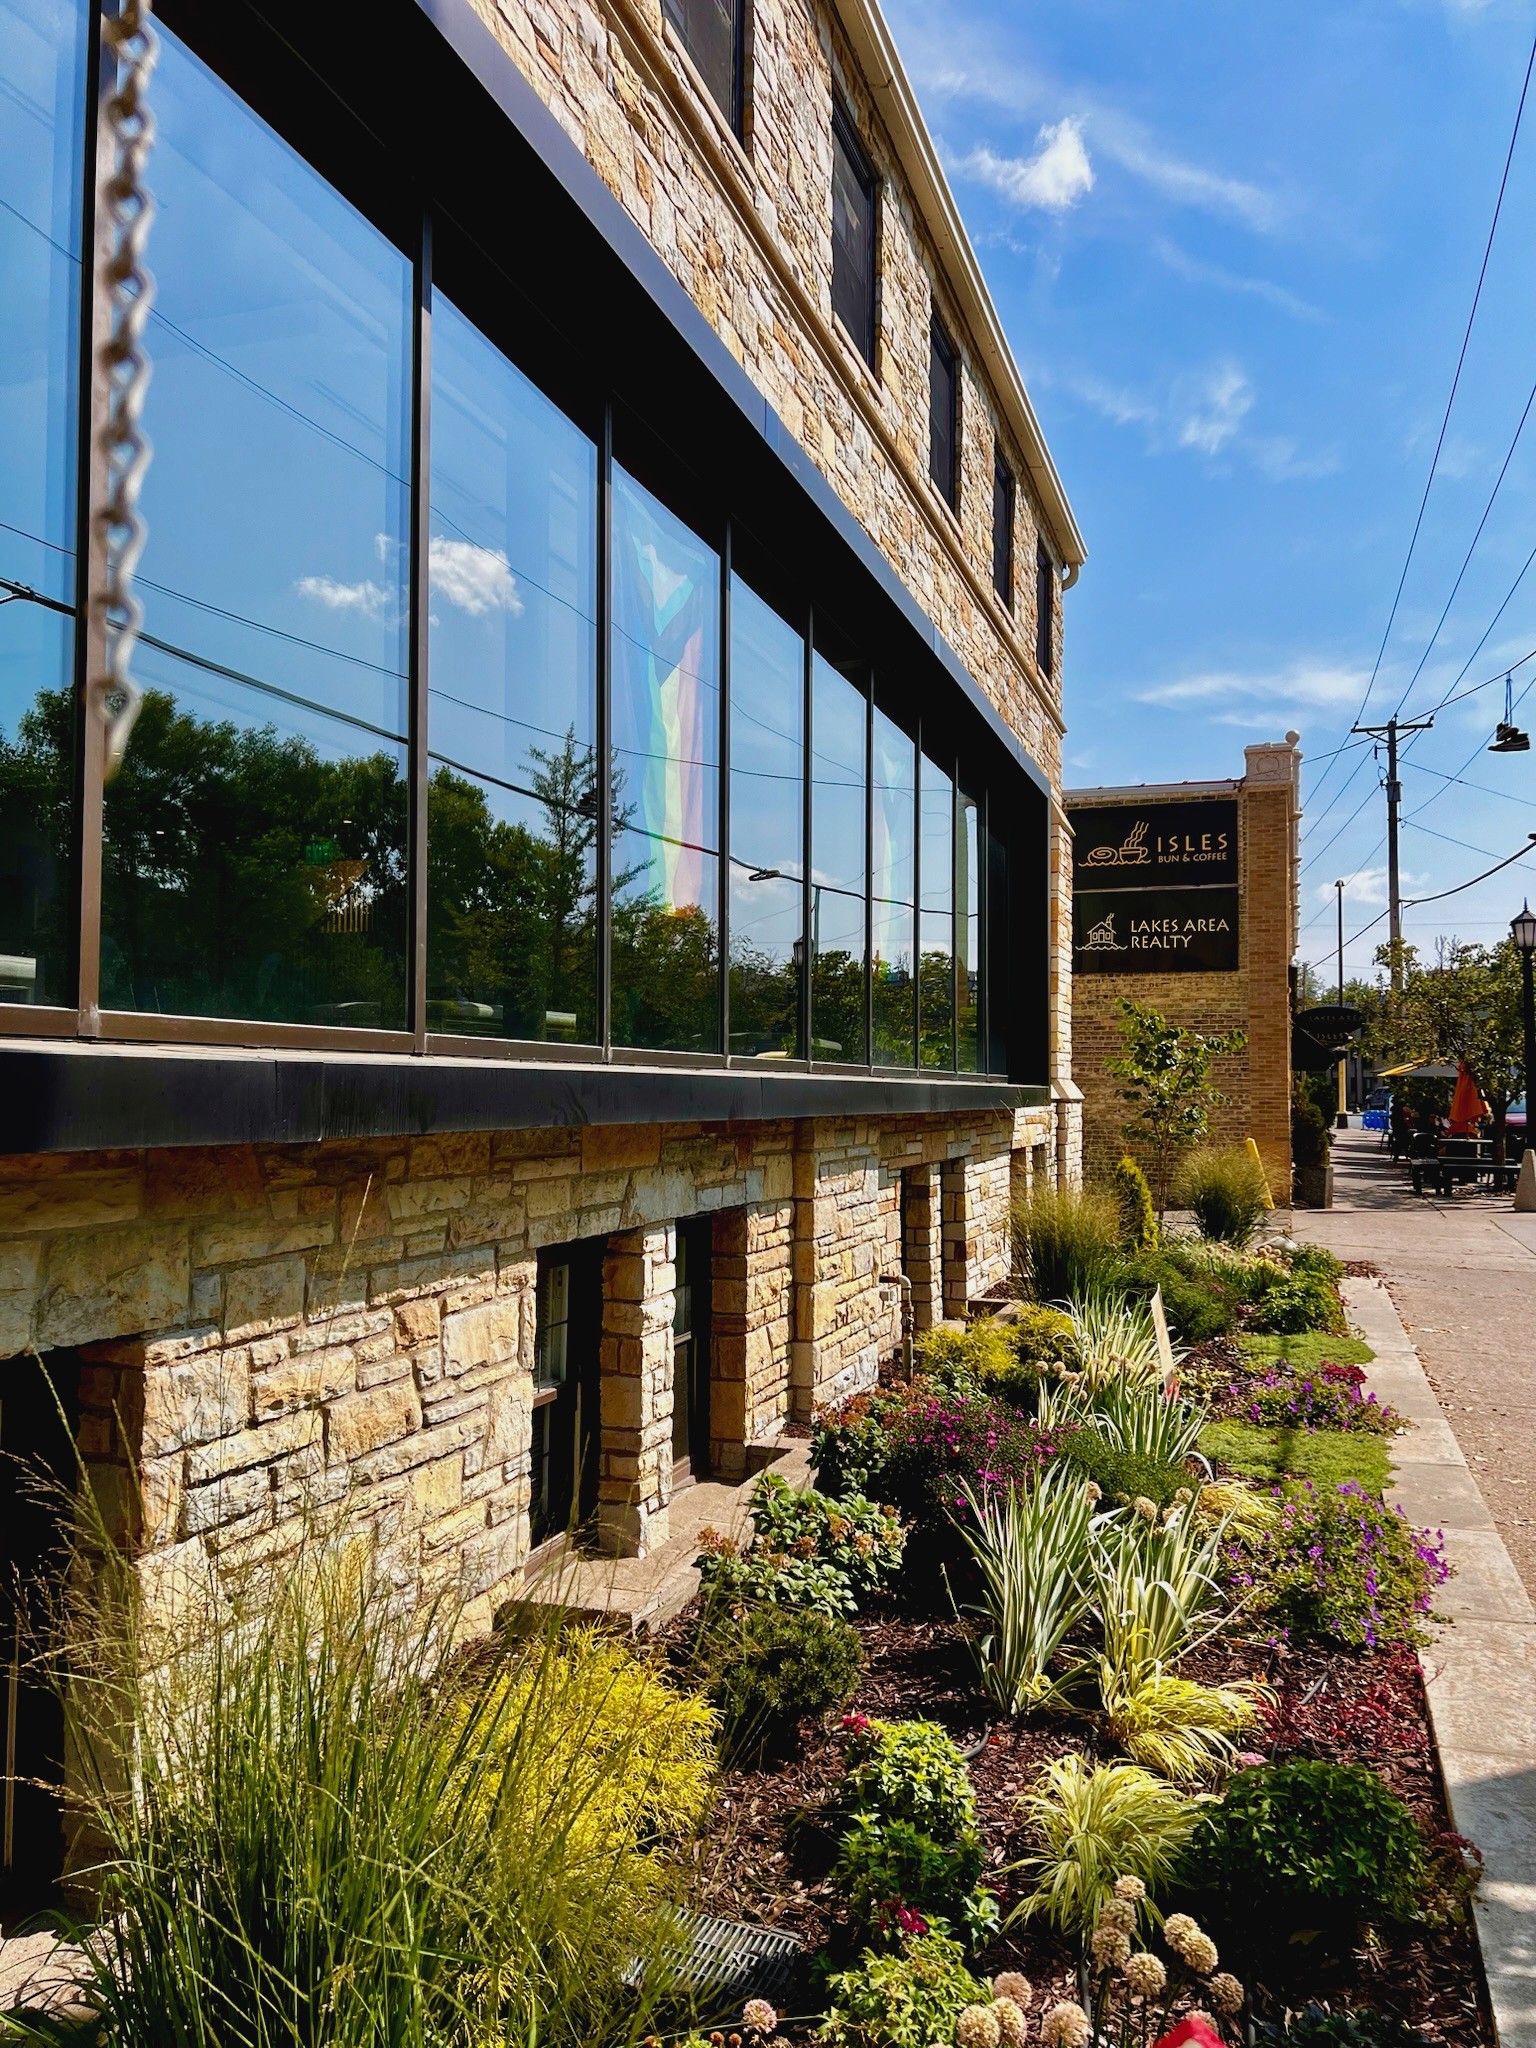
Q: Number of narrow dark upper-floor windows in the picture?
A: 5